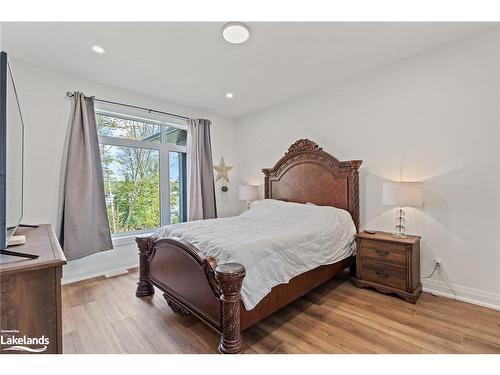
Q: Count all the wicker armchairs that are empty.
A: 0